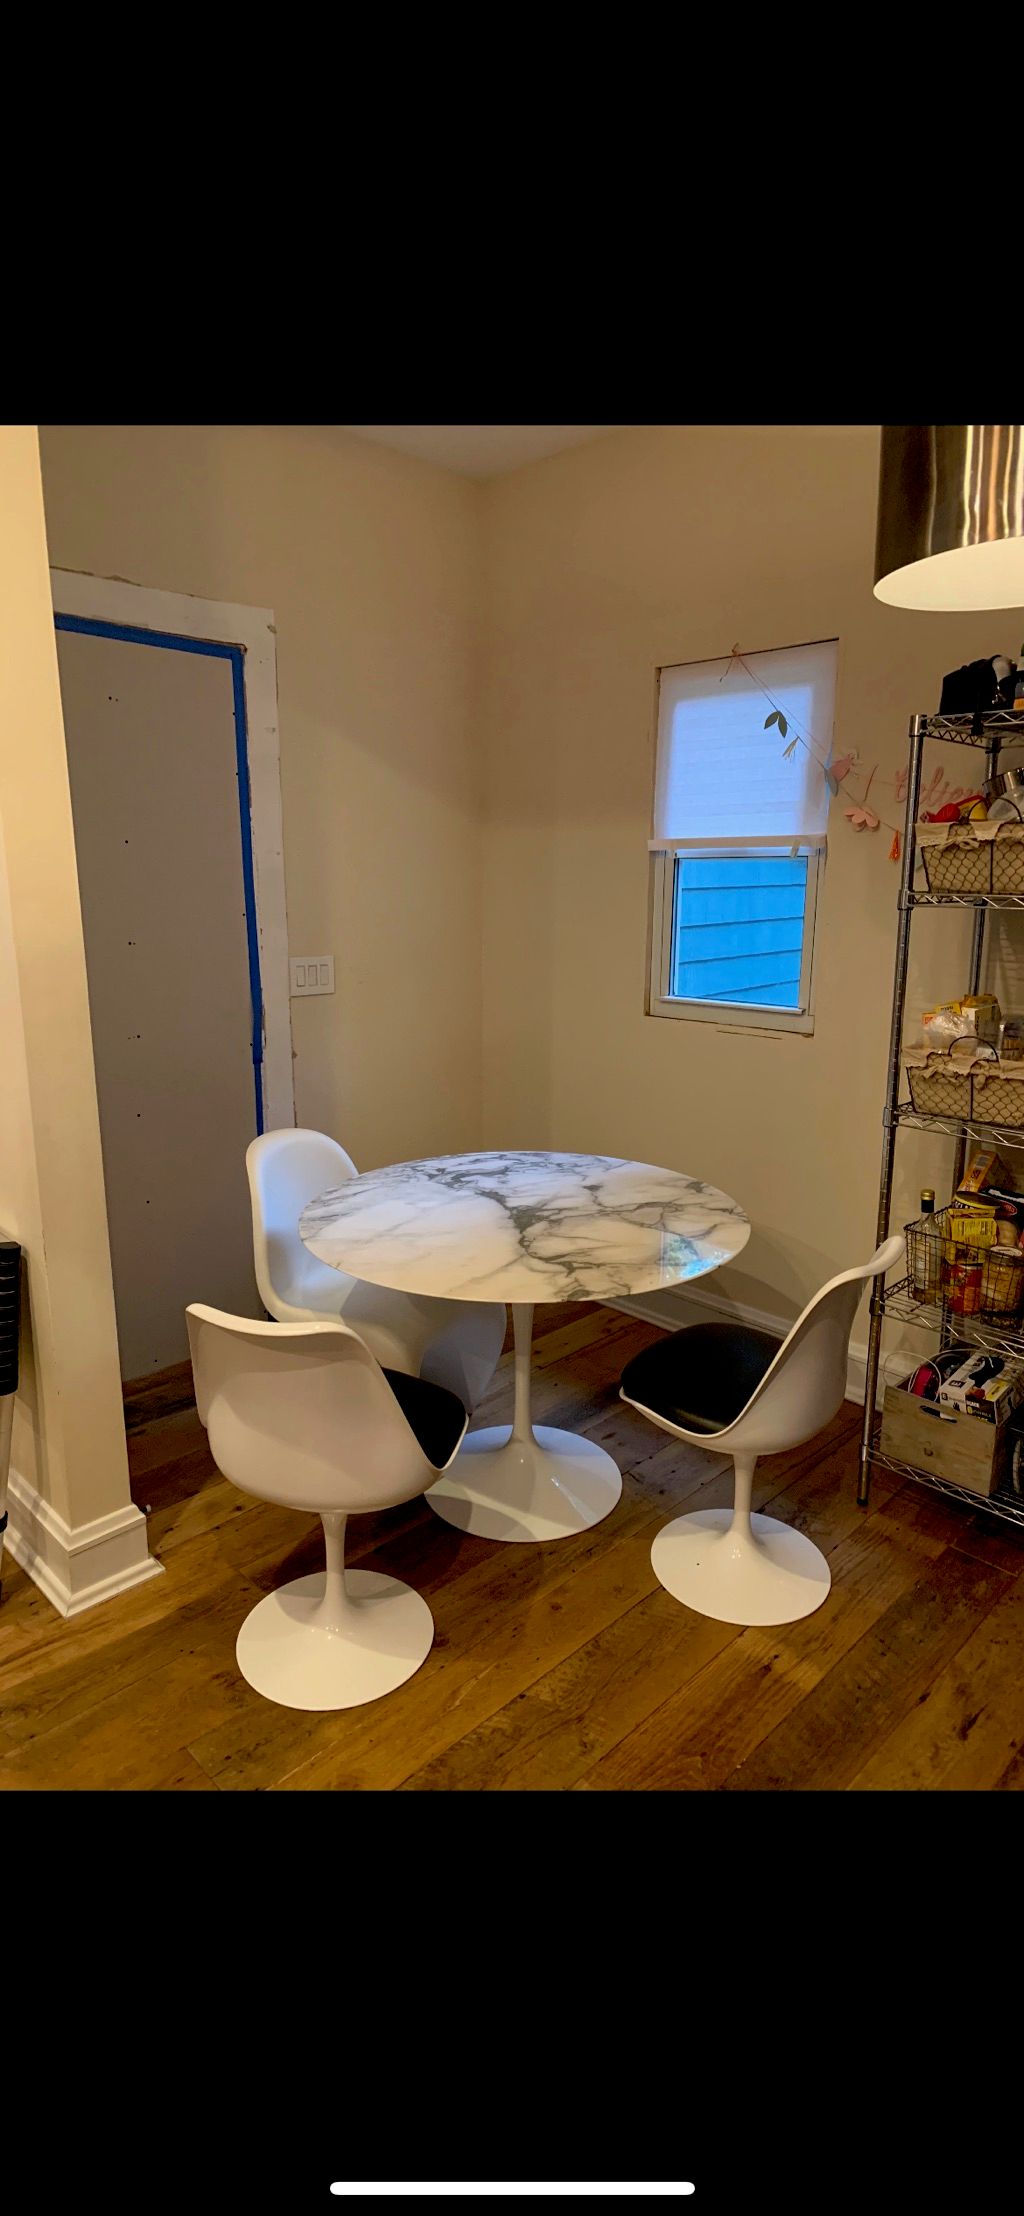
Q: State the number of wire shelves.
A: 5